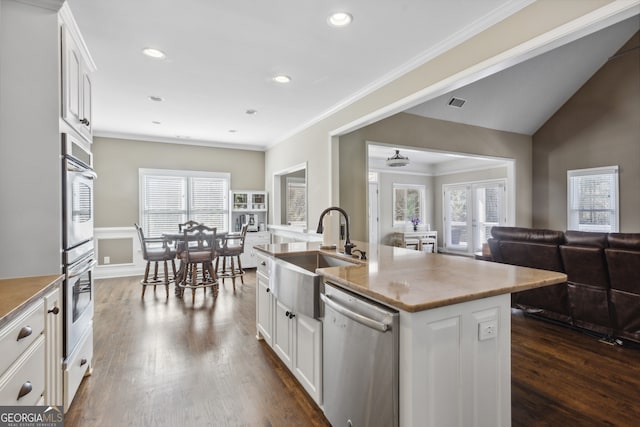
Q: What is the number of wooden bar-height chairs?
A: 4